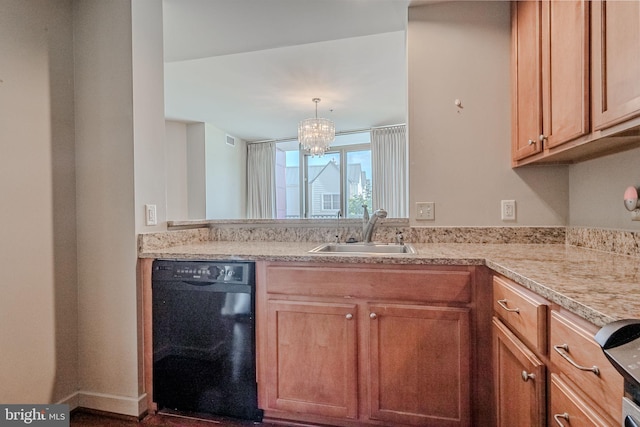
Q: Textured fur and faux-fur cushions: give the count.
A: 0